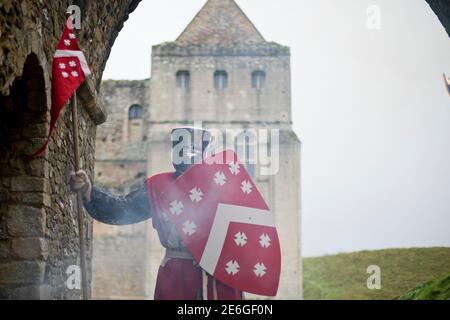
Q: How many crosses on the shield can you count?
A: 10